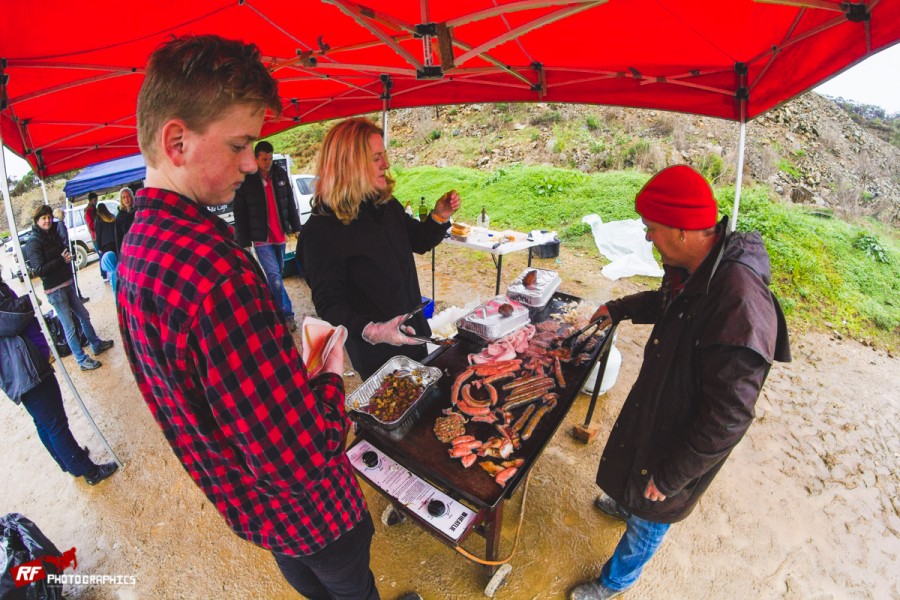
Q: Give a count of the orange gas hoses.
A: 1